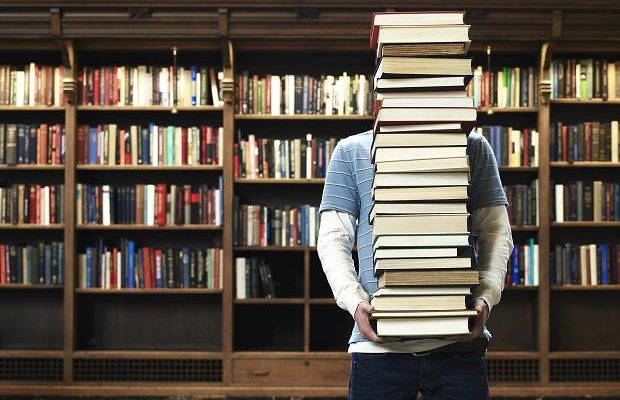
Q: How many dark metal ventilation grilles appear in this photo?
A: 4